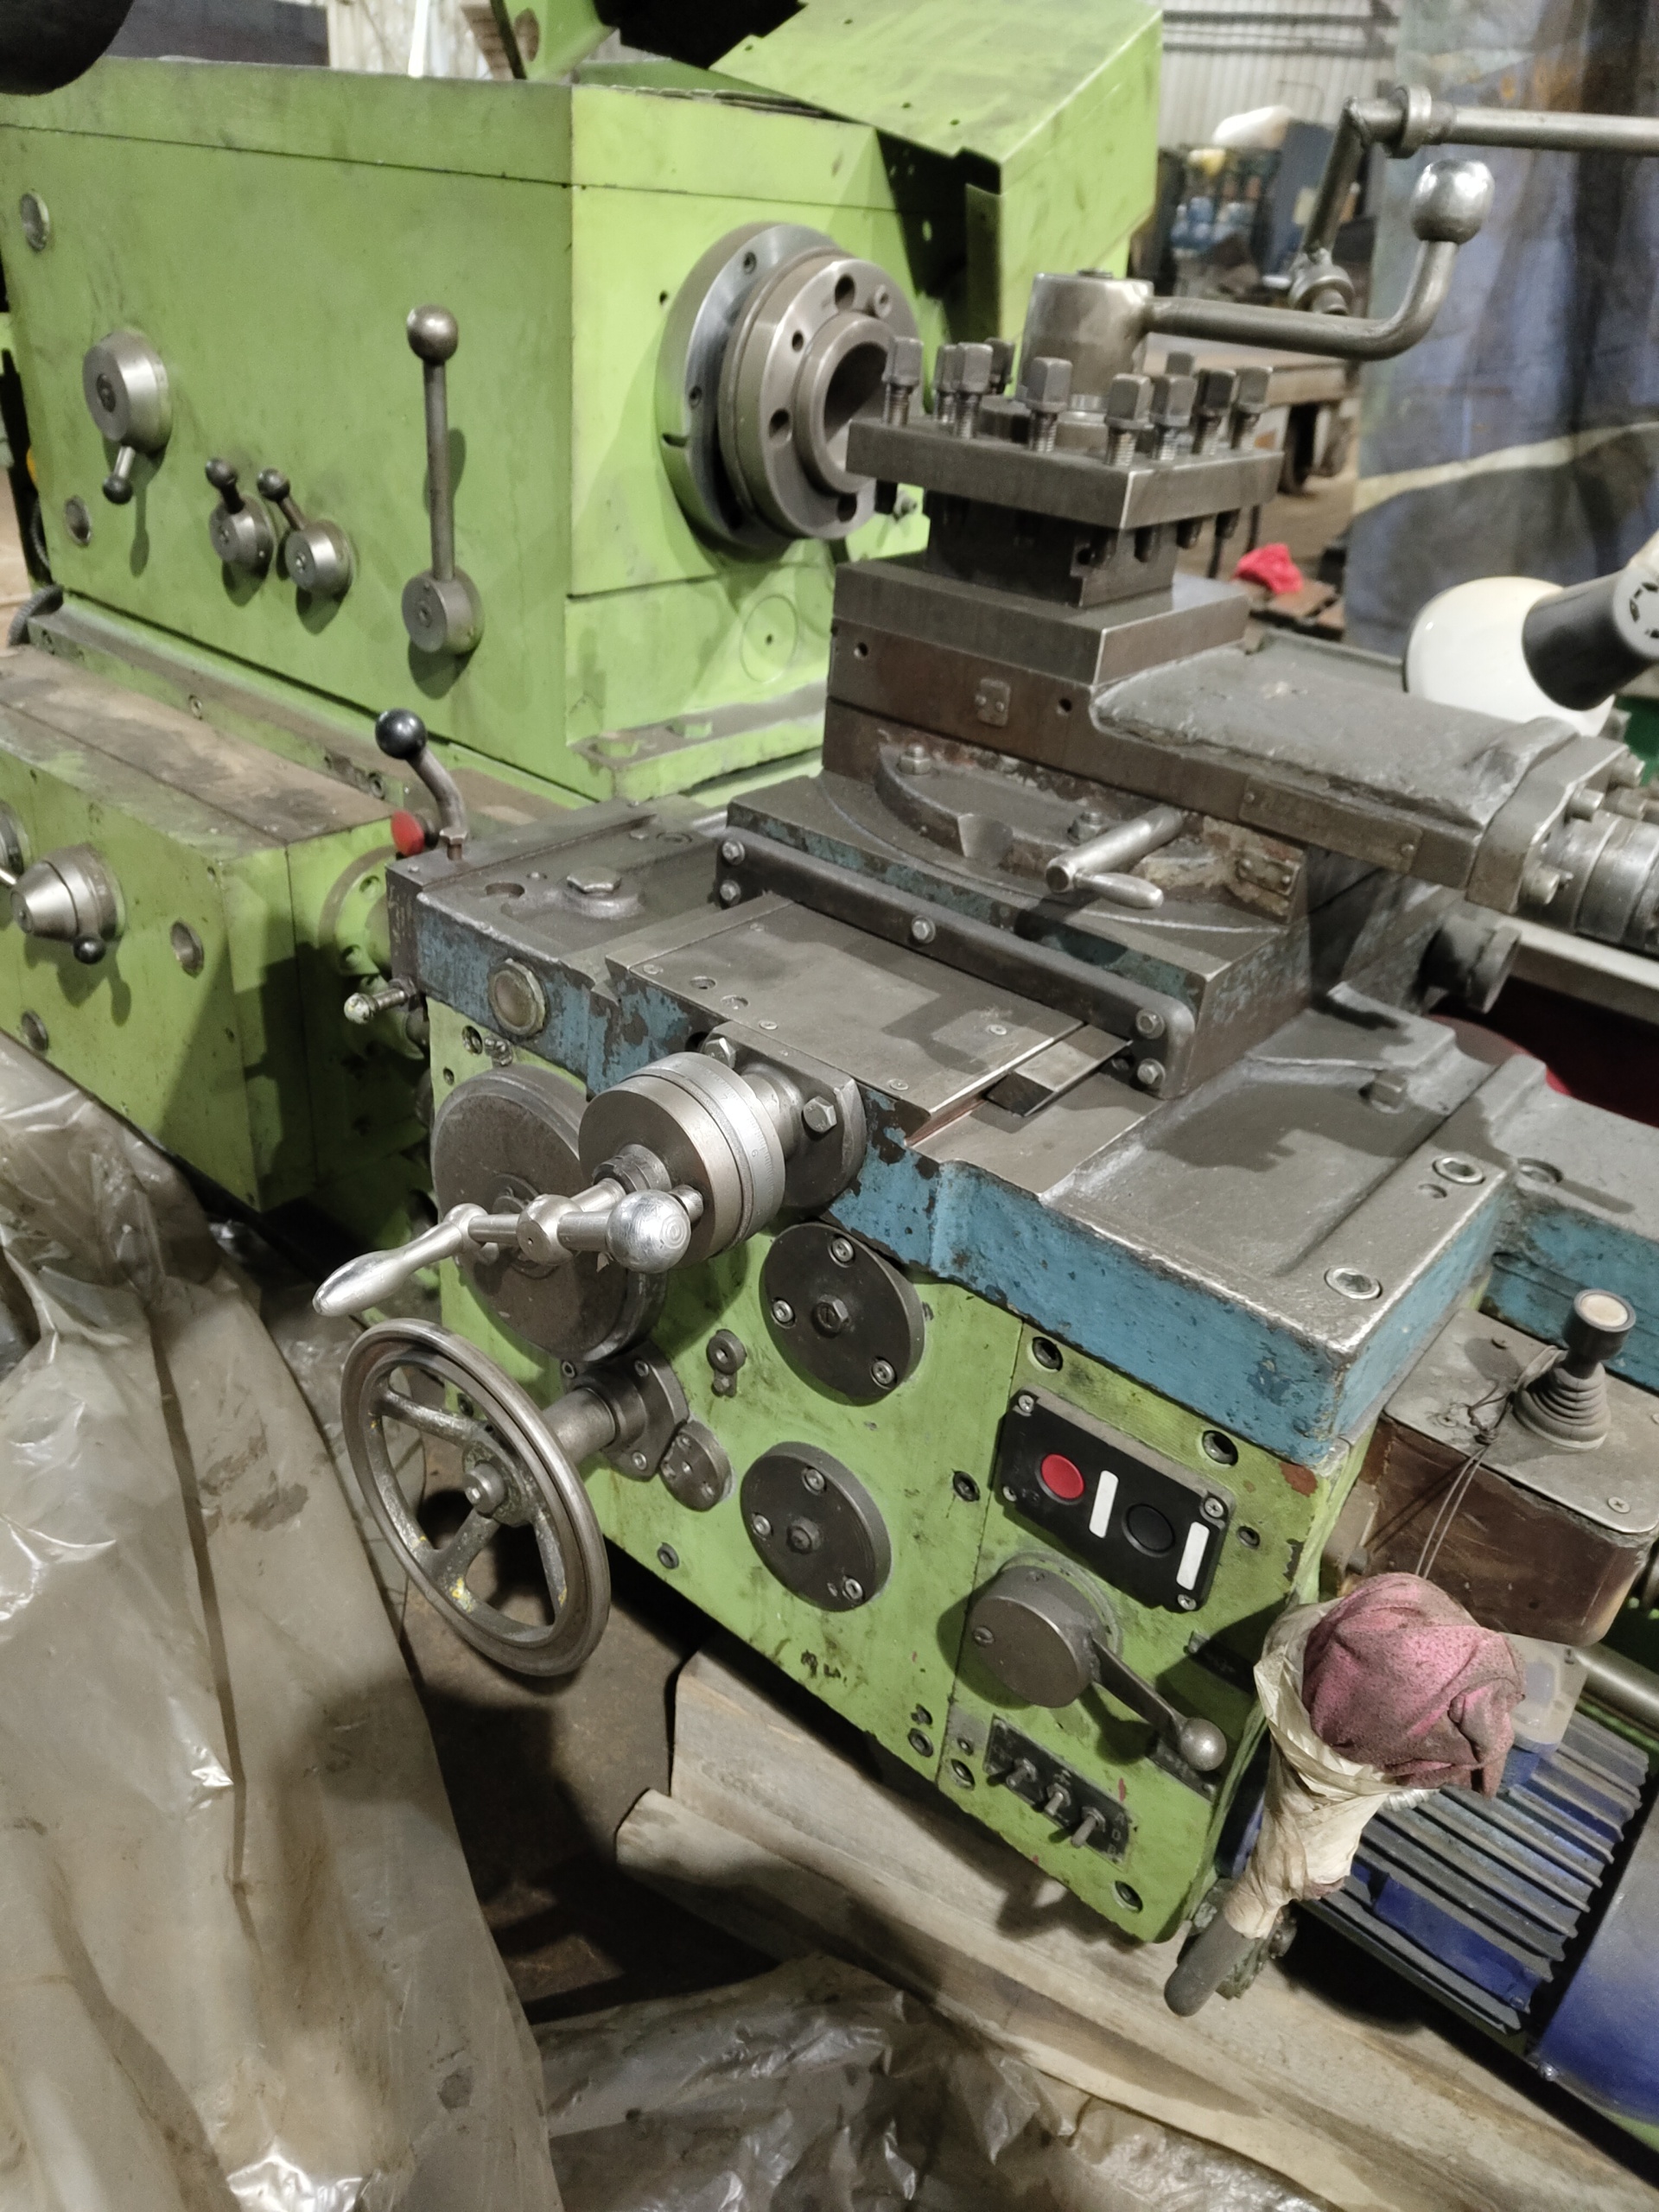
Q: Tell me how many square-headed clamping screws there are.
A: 10